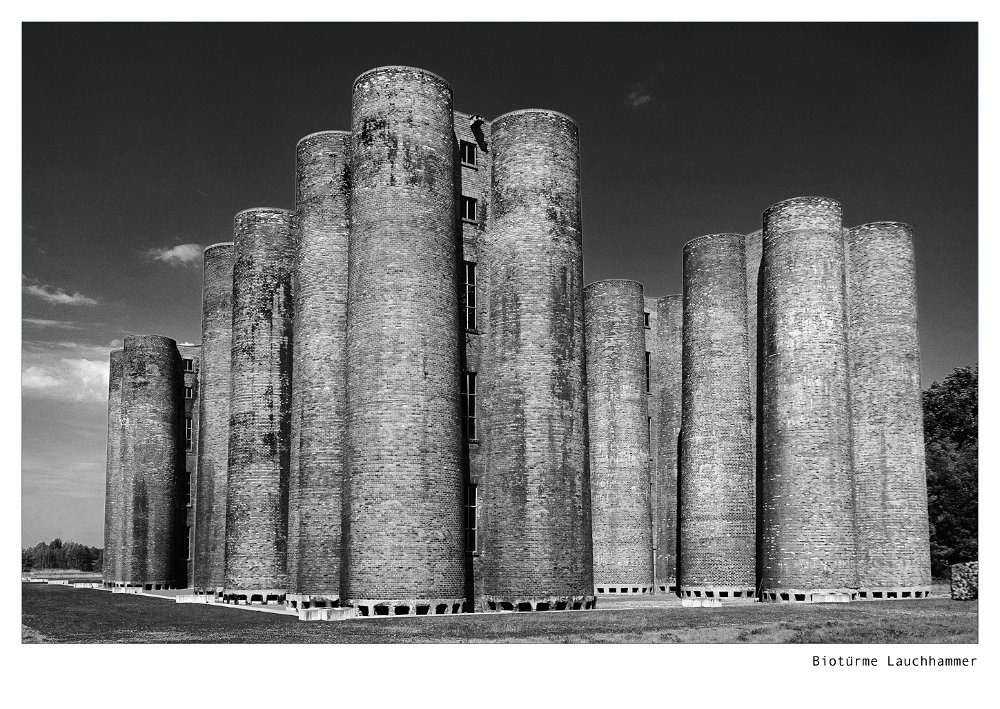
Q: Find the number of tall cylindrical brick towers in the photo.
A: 12